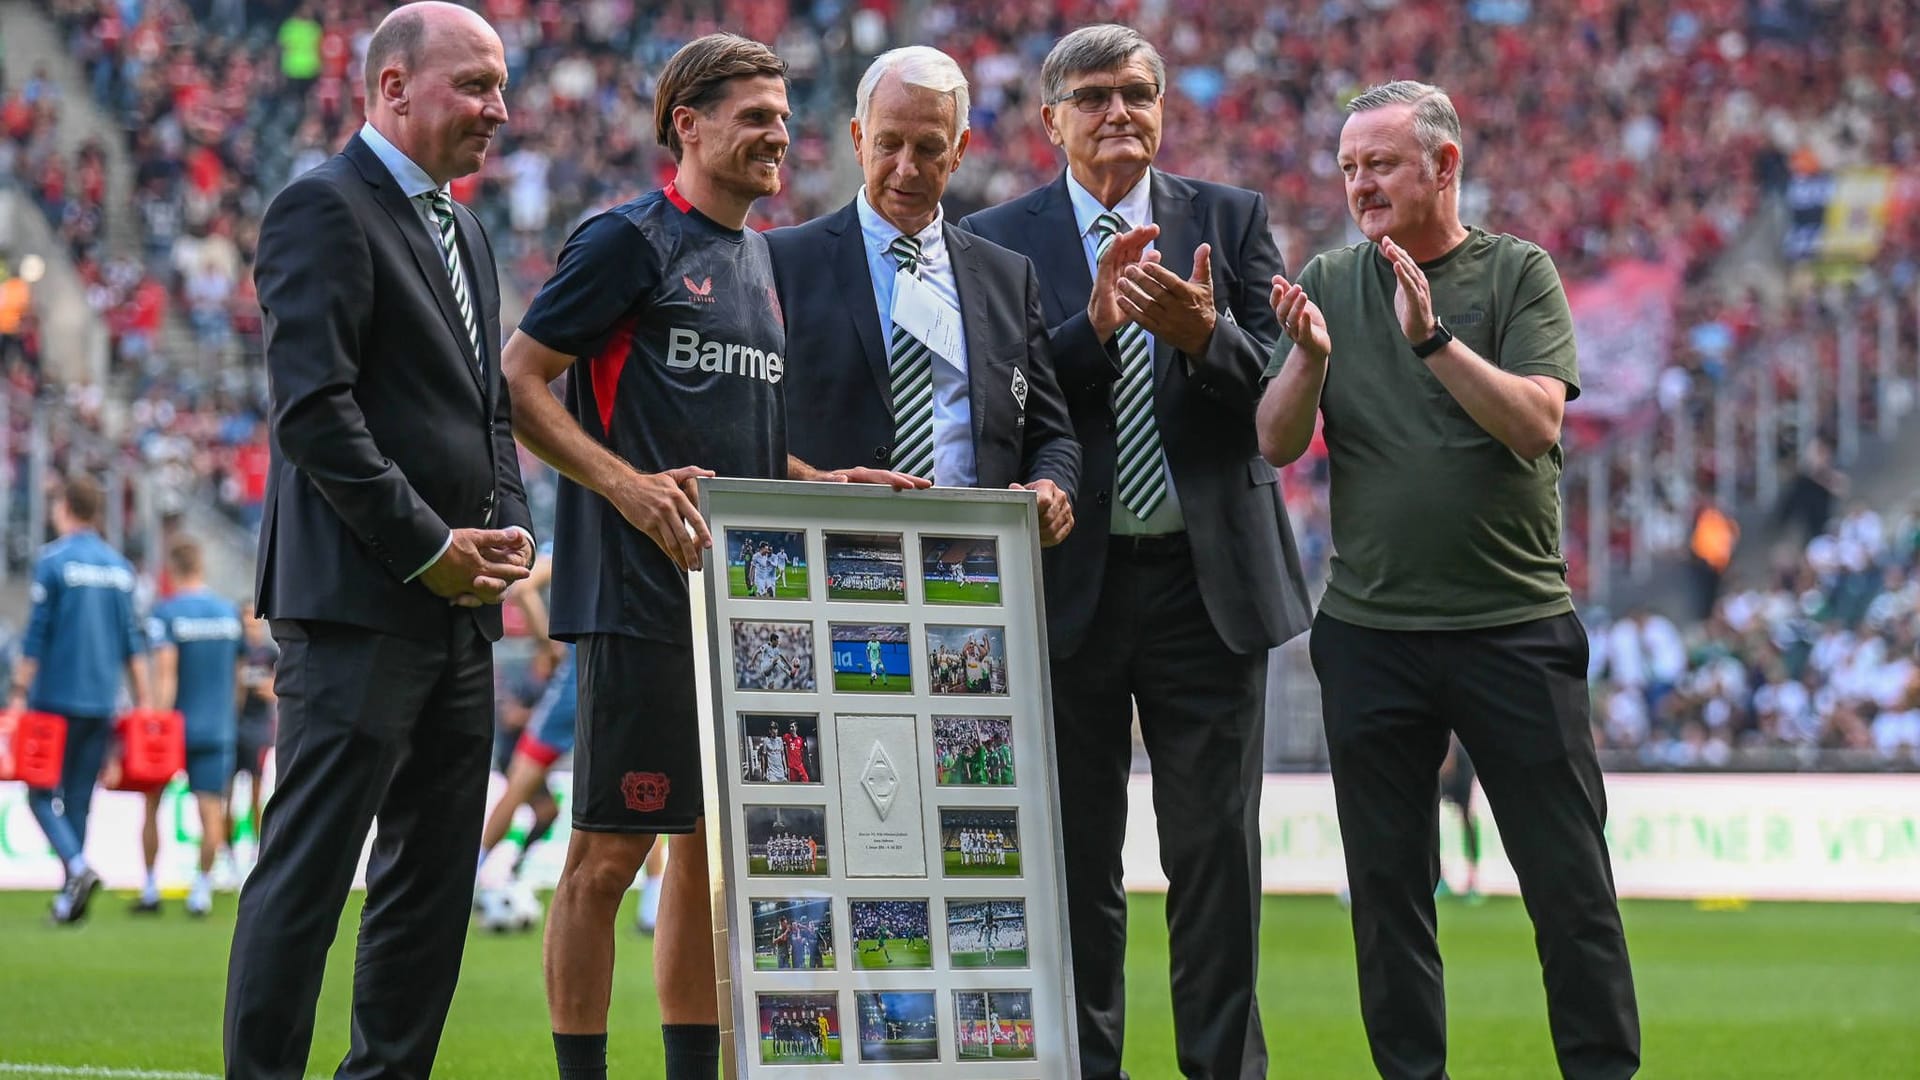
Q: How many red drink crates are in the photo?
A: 2